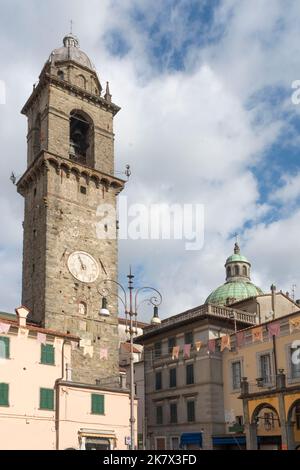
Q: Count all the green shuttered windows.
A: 5